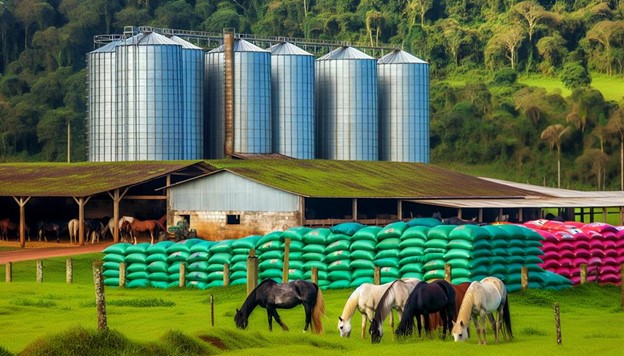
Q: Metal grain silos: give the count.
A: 7